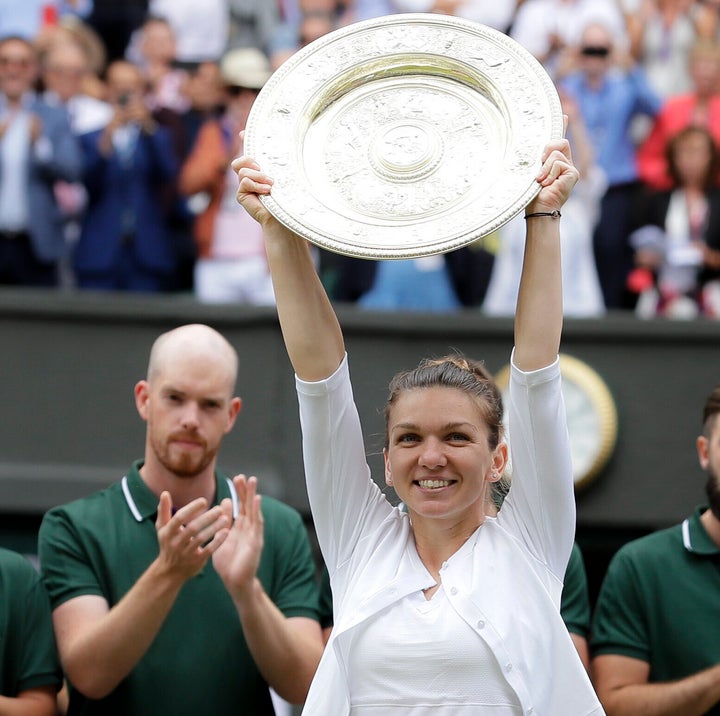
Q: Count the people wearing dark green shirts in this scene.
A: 4